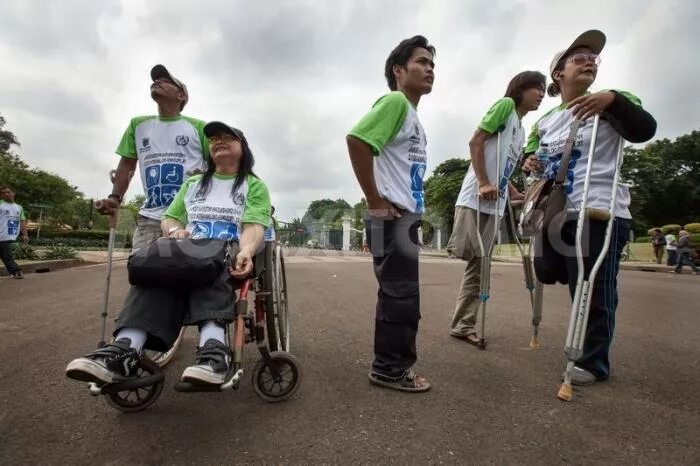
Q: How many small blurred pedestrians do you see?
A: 4